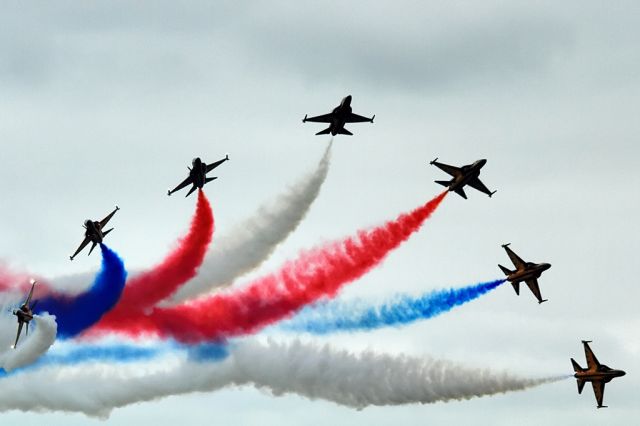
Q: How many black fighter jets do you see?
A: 7